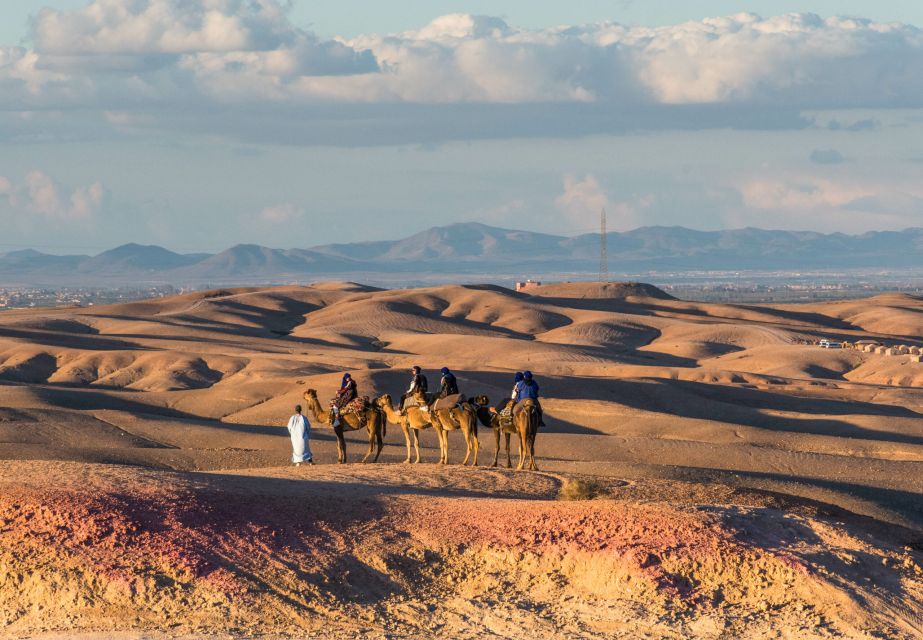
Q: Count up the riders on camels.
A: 5